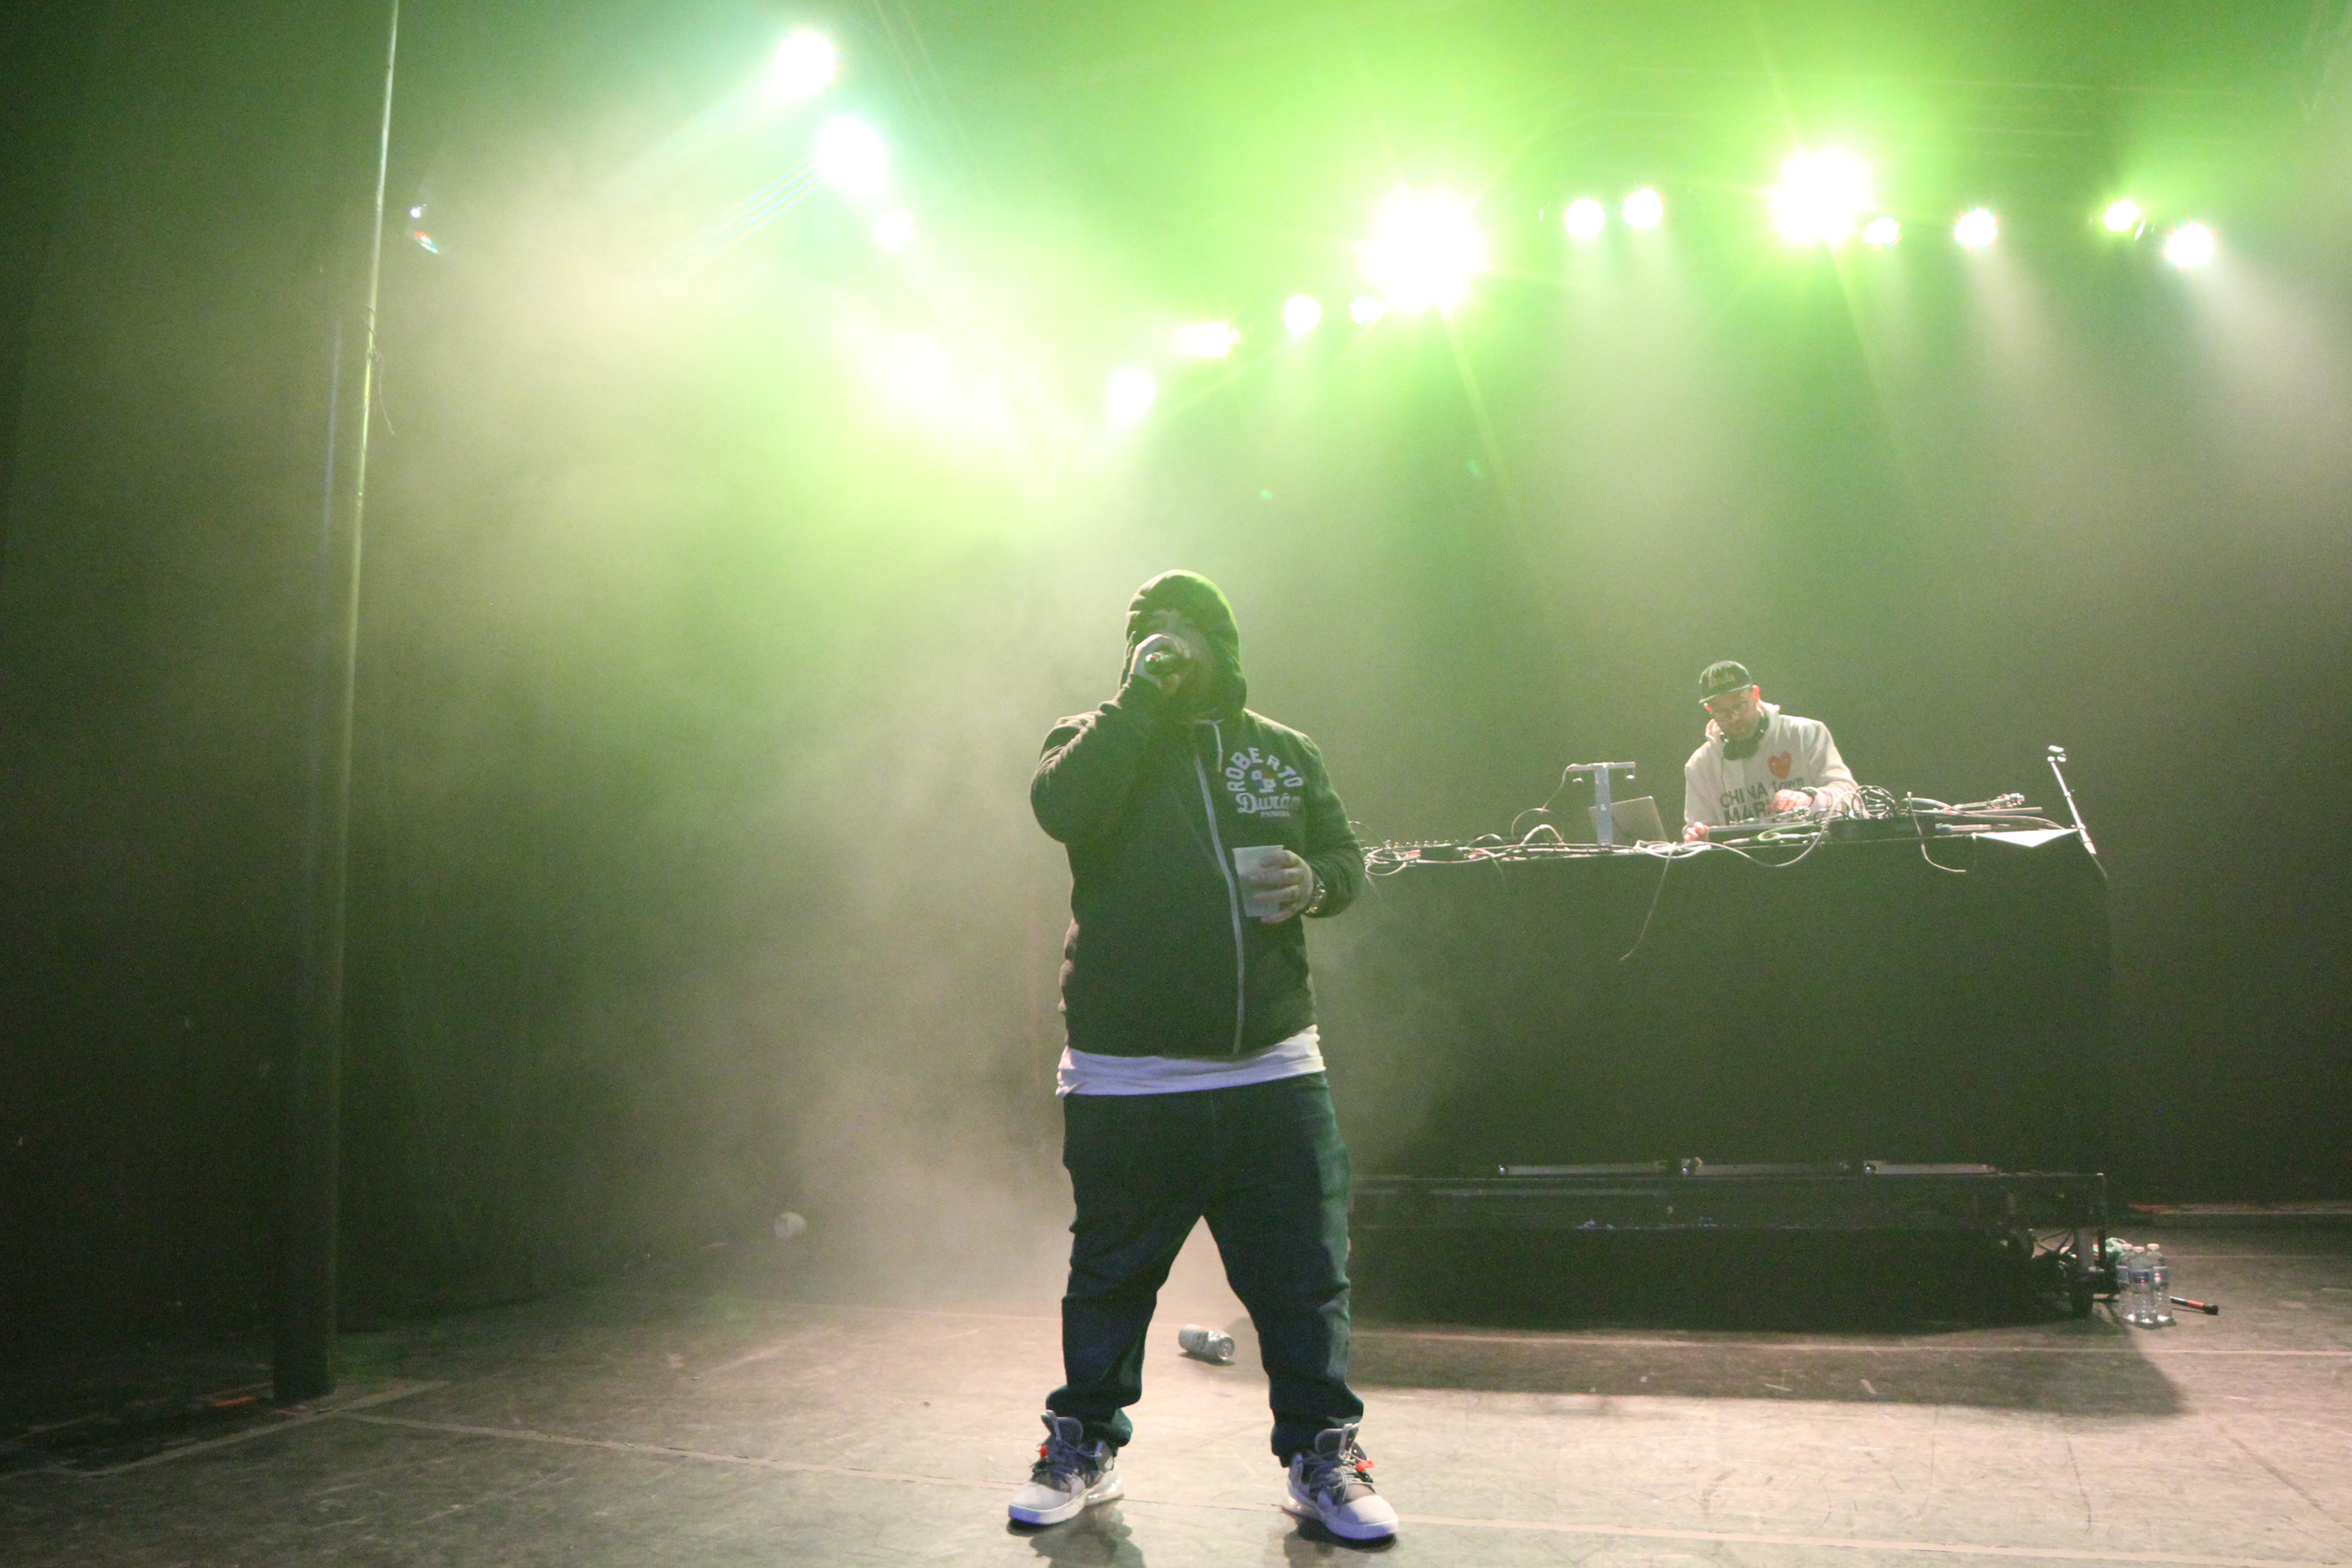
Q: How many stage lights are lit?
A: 15